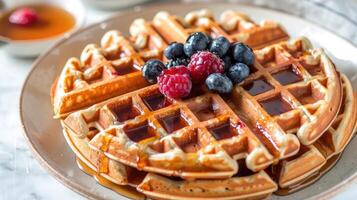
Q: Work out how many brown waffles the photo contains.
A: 2